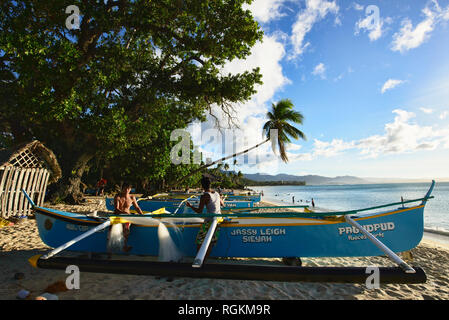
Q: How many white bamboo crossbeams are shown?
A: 3